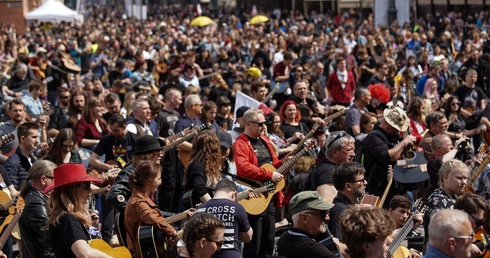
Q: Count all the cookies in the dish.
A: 0